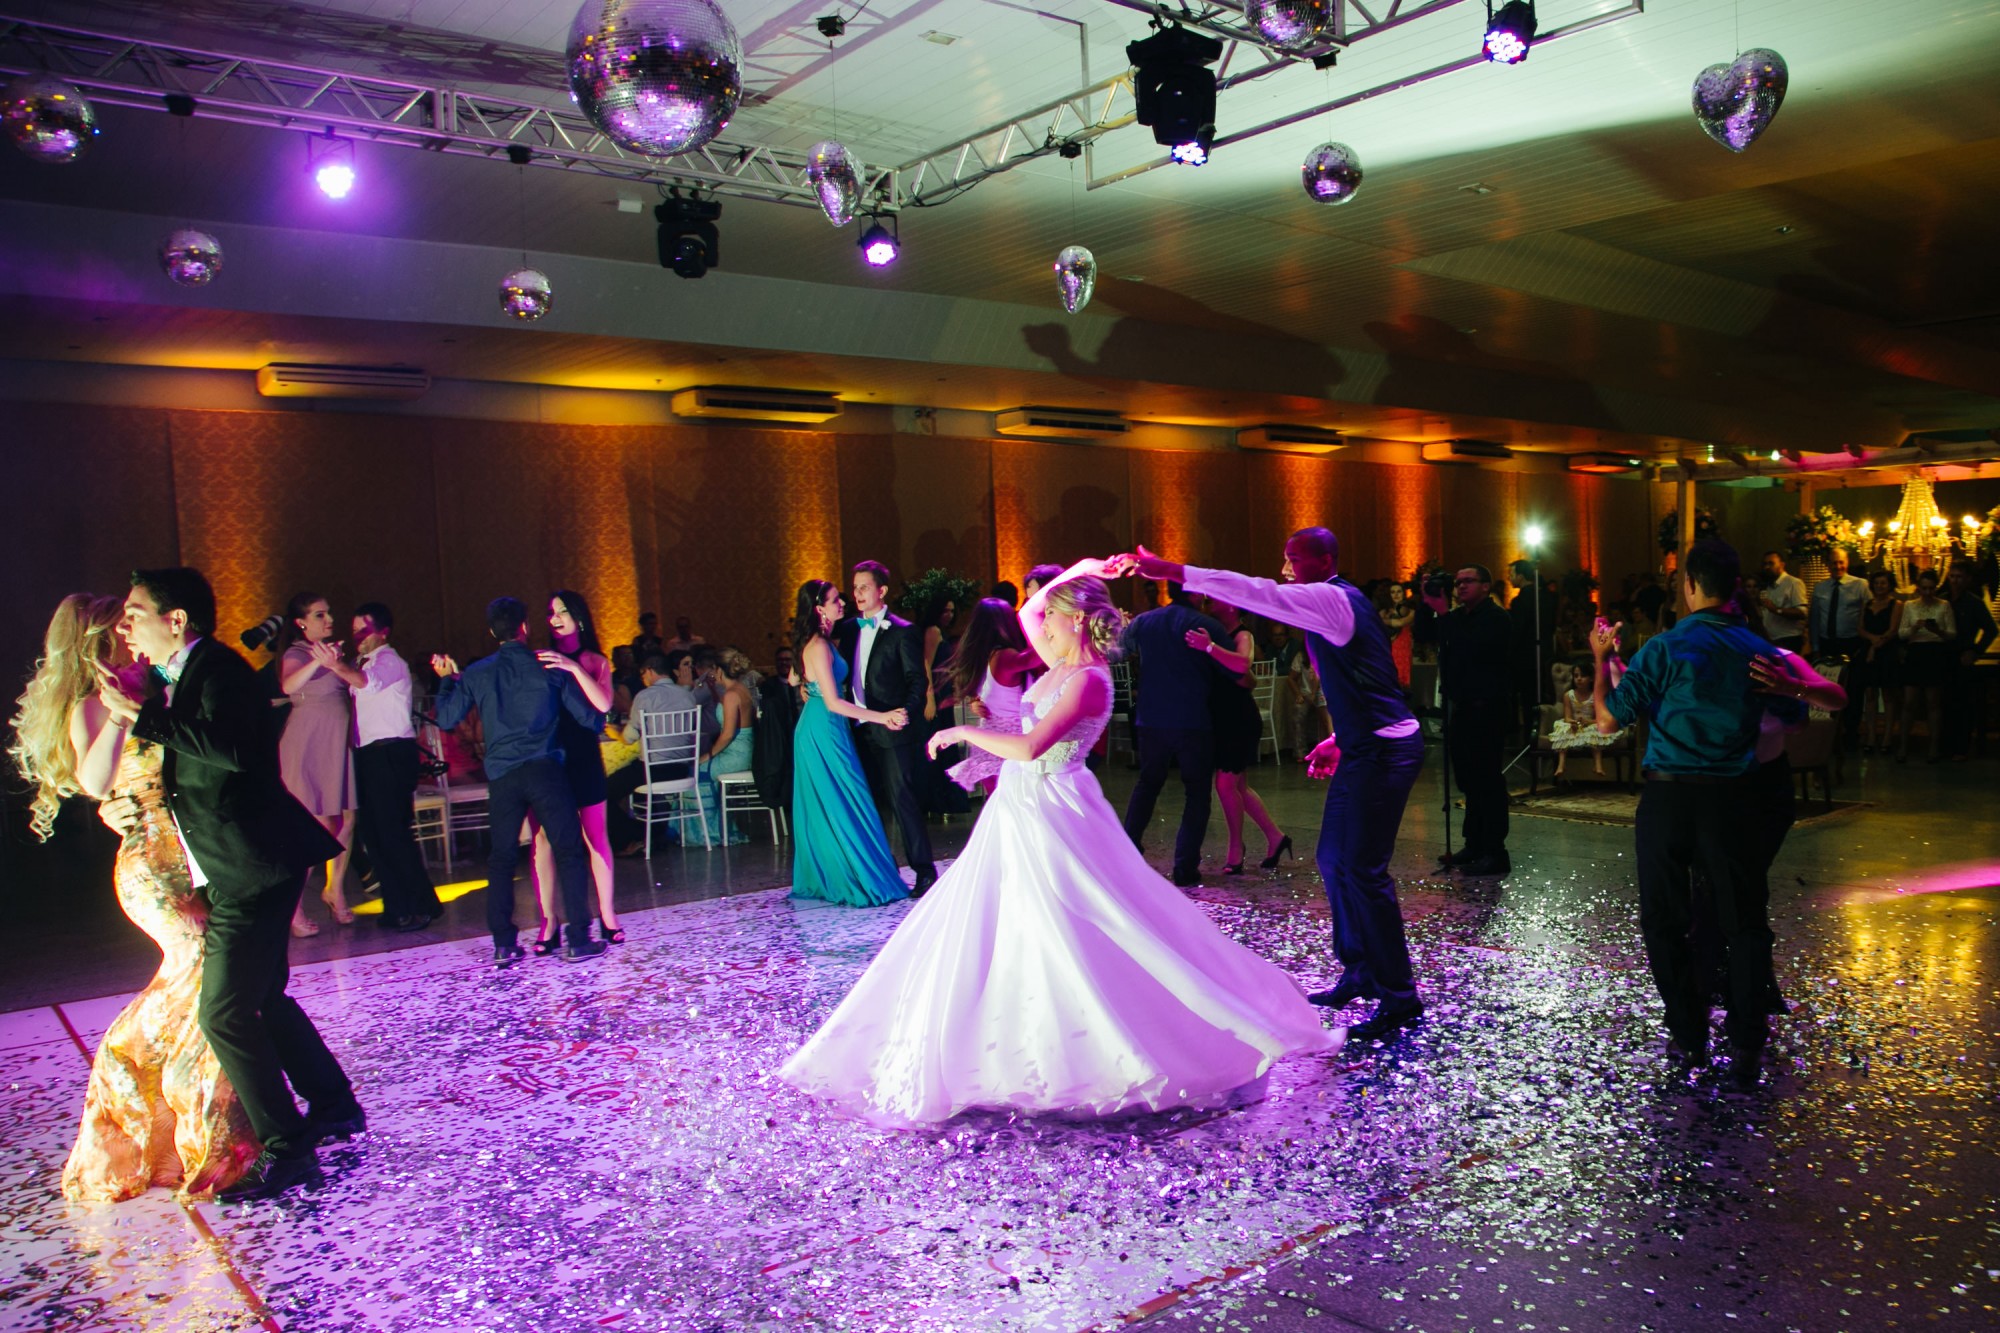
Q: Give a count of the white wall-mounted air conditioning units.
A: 6